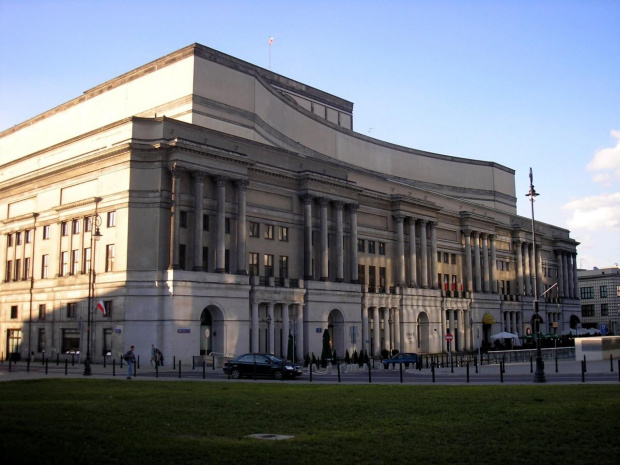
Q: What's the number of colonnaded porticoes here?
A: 6